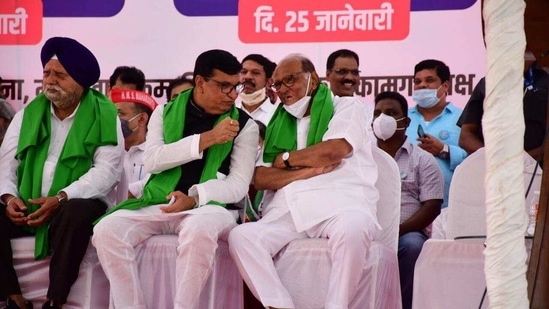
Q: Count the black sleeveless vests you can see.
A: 1